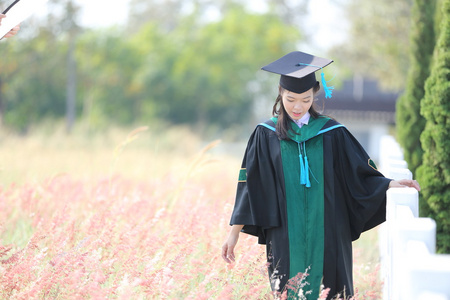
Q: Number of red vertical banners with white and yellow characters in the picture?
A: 0